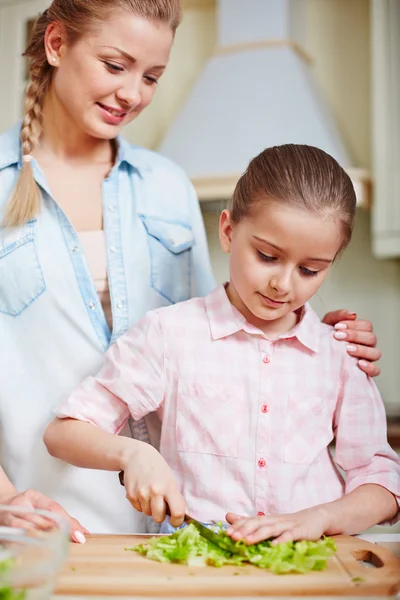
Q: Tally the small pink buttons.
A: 4